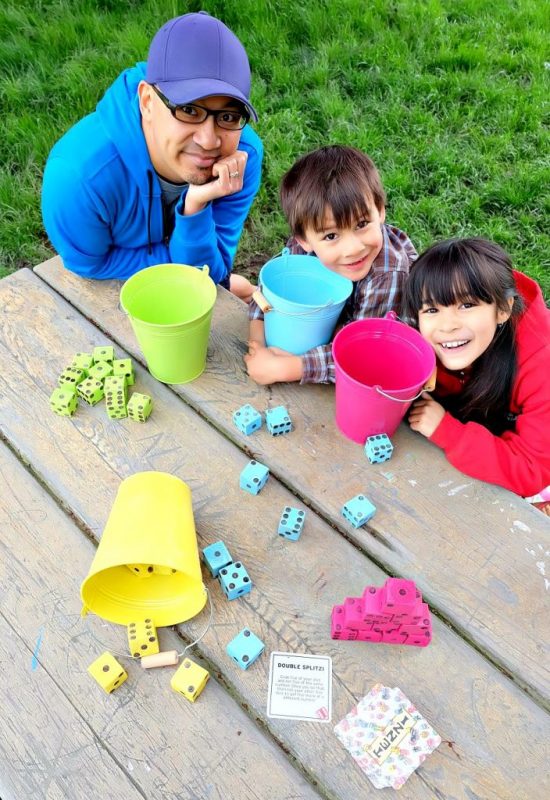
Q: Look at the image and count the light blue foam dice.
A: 9